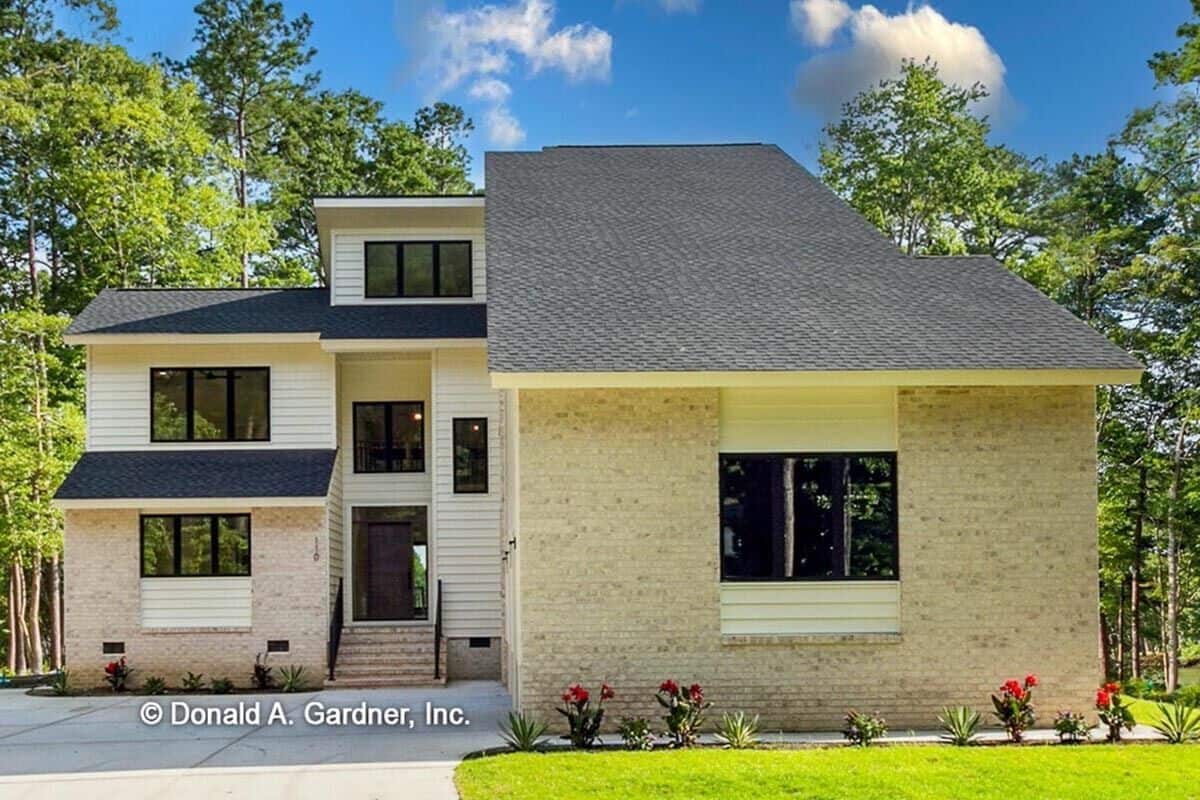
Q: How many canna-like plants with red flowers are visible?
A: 5